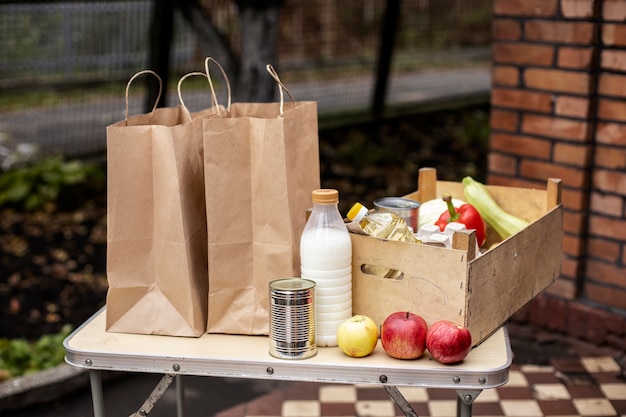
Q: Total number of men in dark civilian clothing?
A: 0